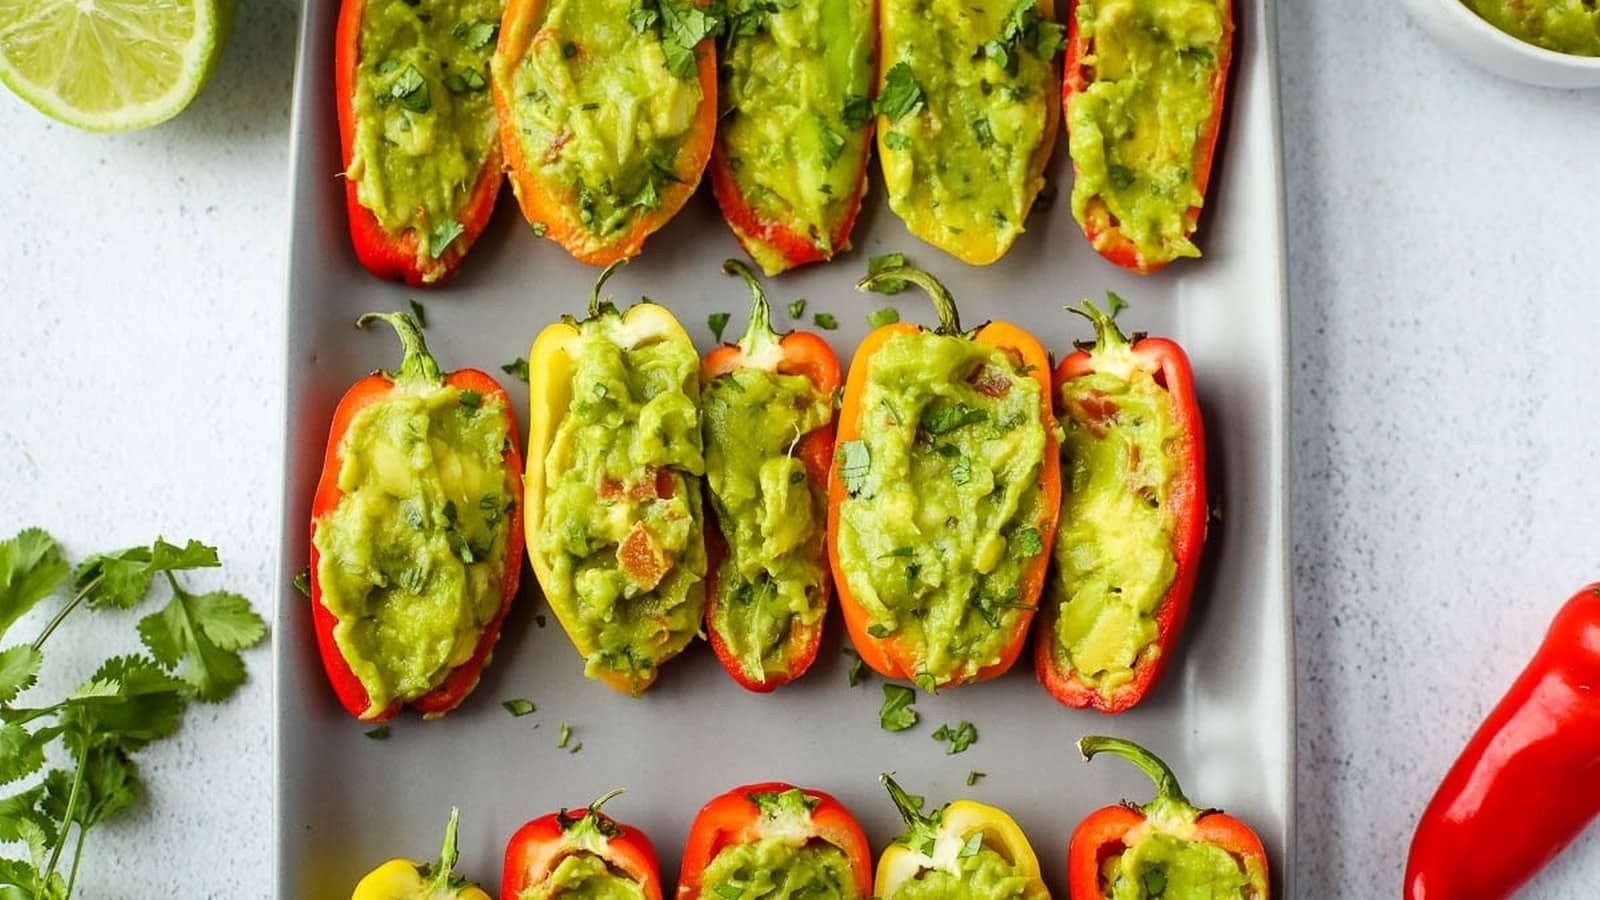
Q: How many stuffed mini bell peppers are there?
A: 15